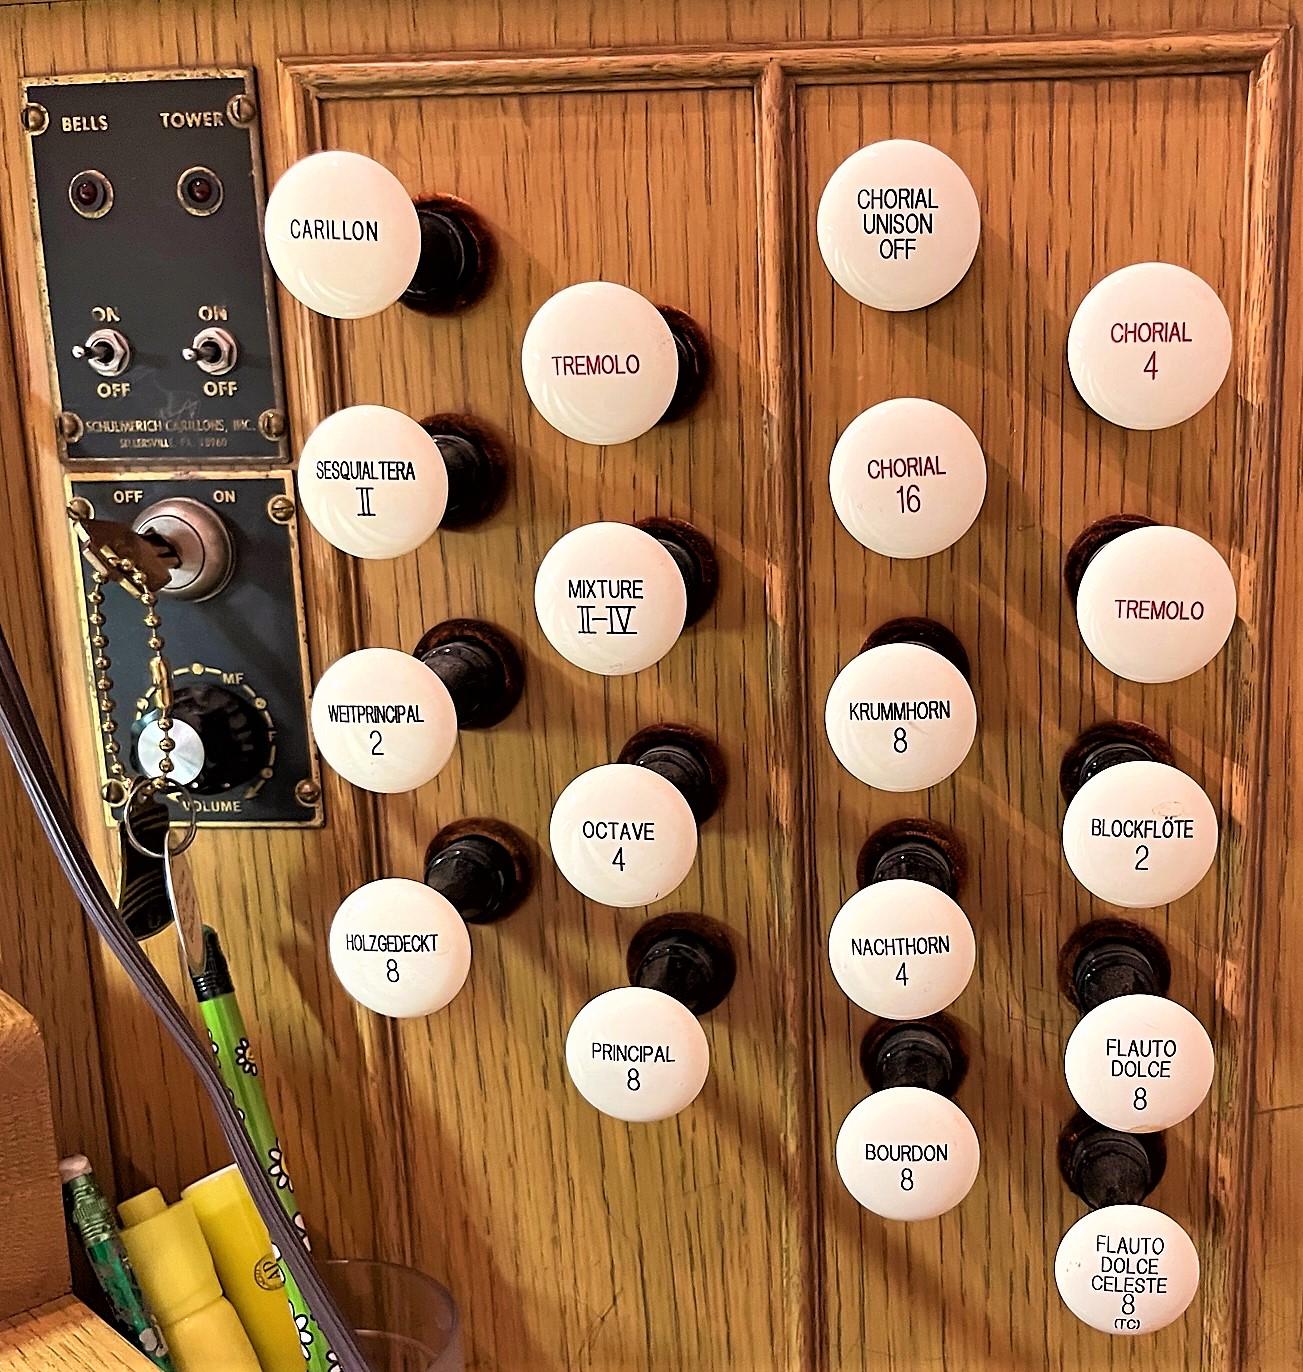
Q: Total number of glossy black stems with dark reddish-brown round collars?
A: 15